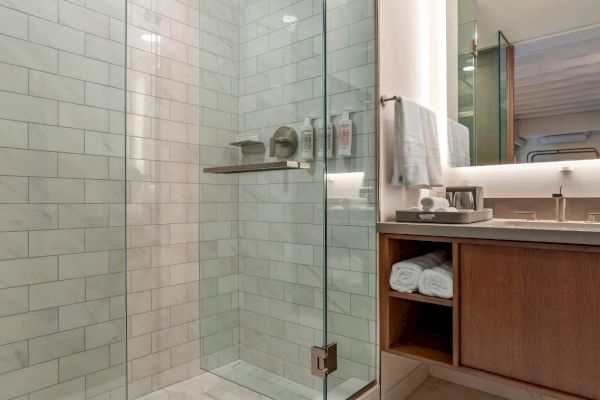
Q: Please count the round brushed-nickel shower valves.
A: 1